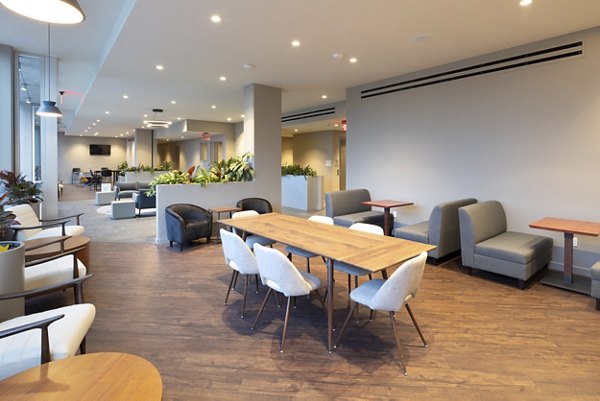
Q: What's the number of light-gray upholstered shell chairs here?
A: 6